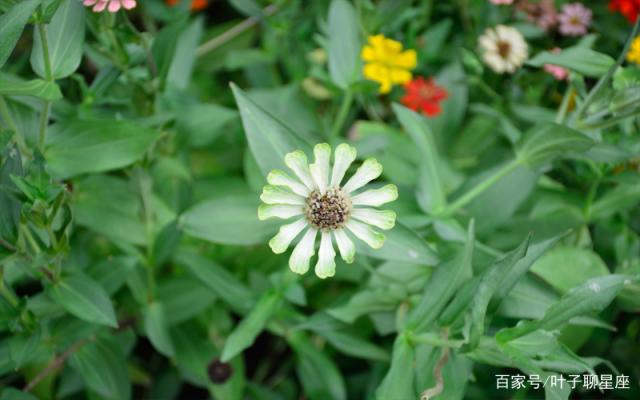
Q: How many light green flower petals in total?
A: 14